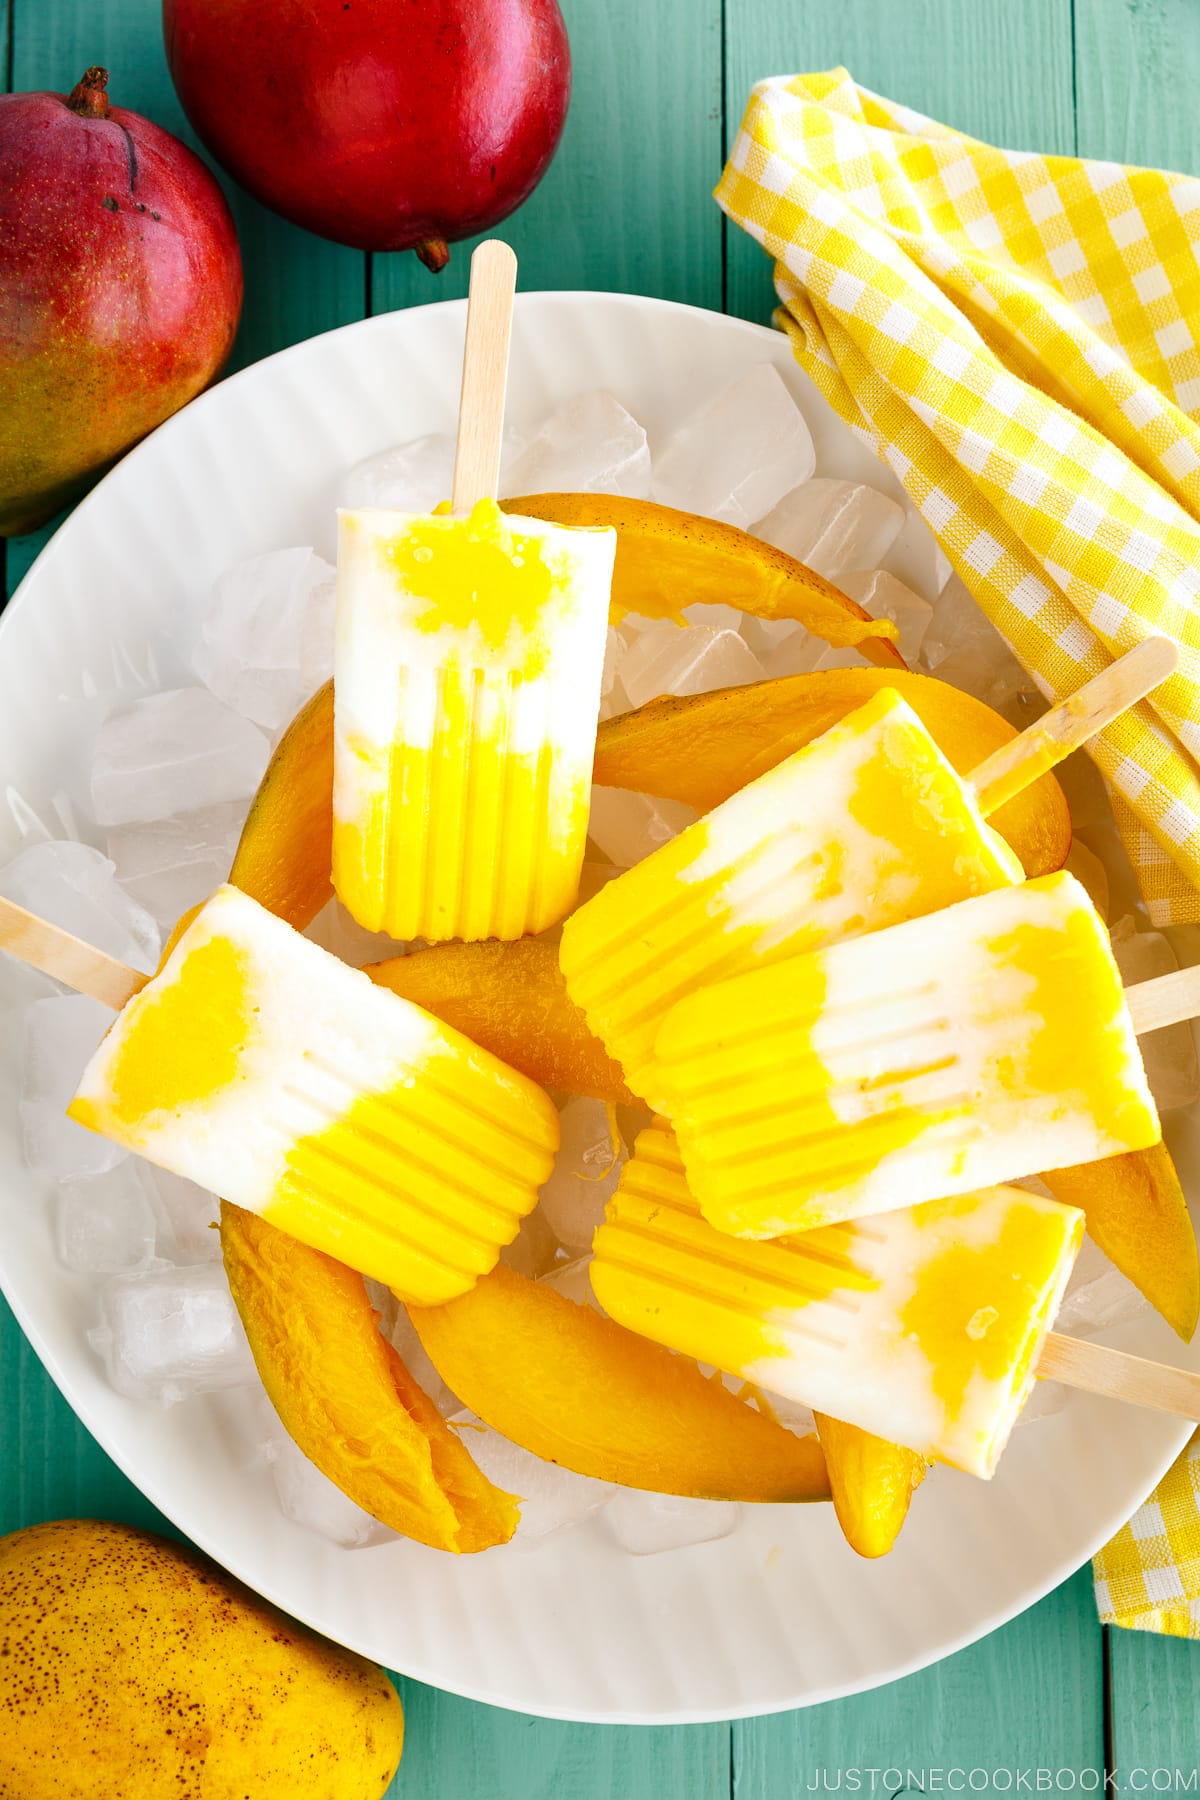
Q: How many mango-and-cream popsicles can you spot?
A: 5